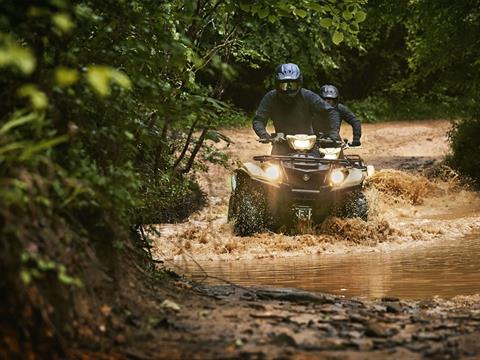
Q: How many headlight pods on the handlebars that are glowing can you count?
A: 2